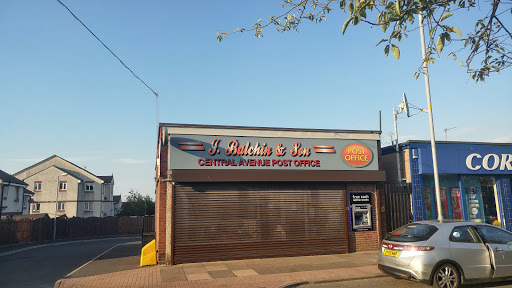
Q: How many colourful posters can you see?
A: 3